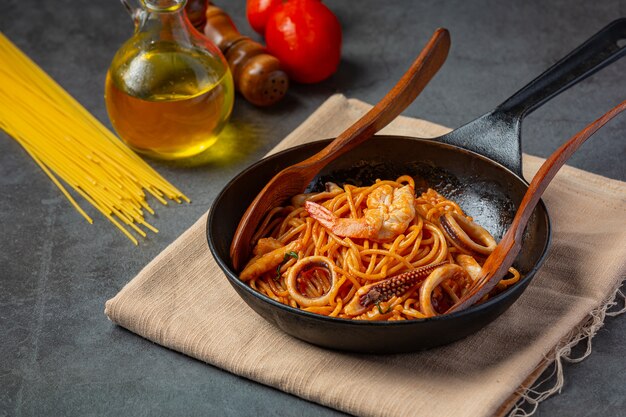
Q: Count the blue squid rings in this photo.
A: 0